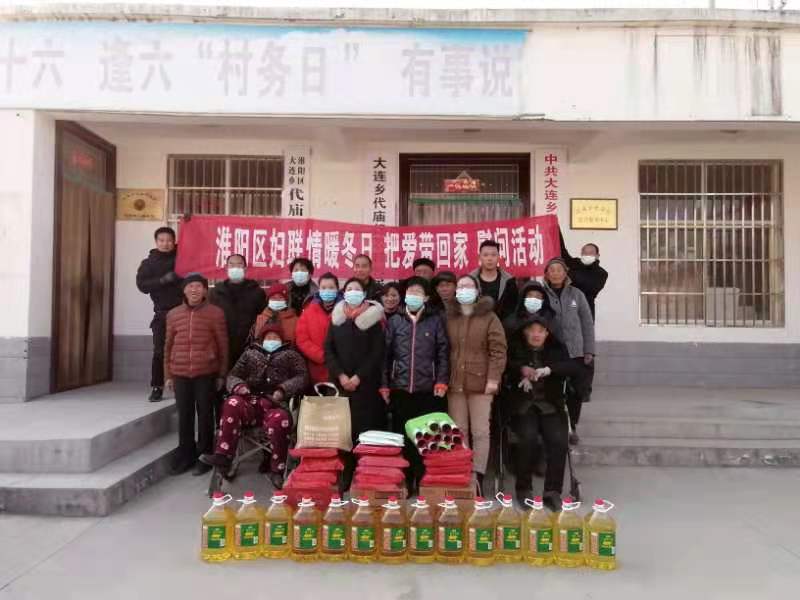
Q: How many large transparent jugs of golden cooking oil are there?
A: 14